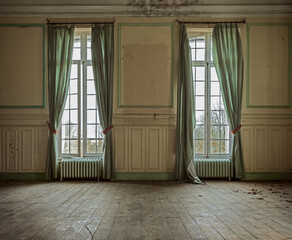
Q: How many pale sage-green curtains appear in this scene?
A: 4